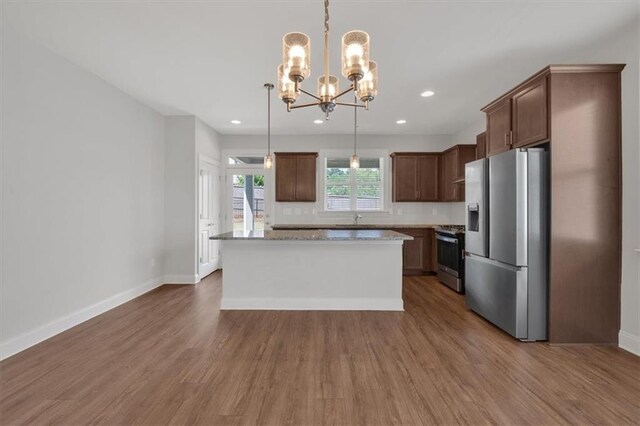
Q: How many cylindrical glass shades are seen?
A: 7